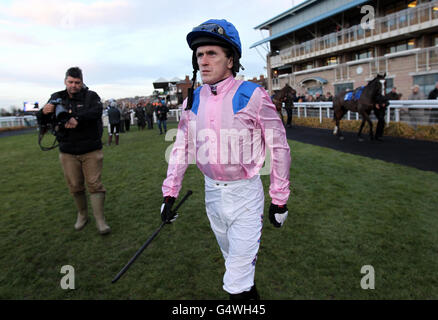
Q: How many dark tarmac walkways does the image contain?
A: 1